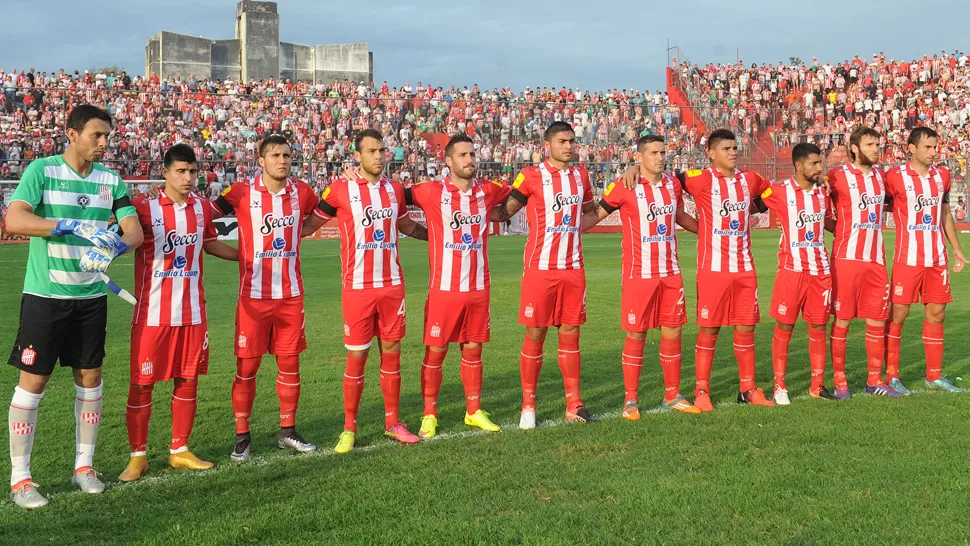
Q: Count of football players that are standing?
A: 11